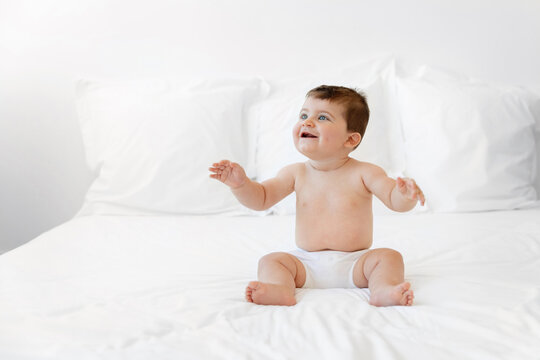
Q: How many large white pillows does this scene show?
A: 3